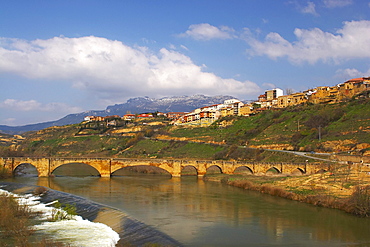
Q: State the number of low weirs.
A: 1